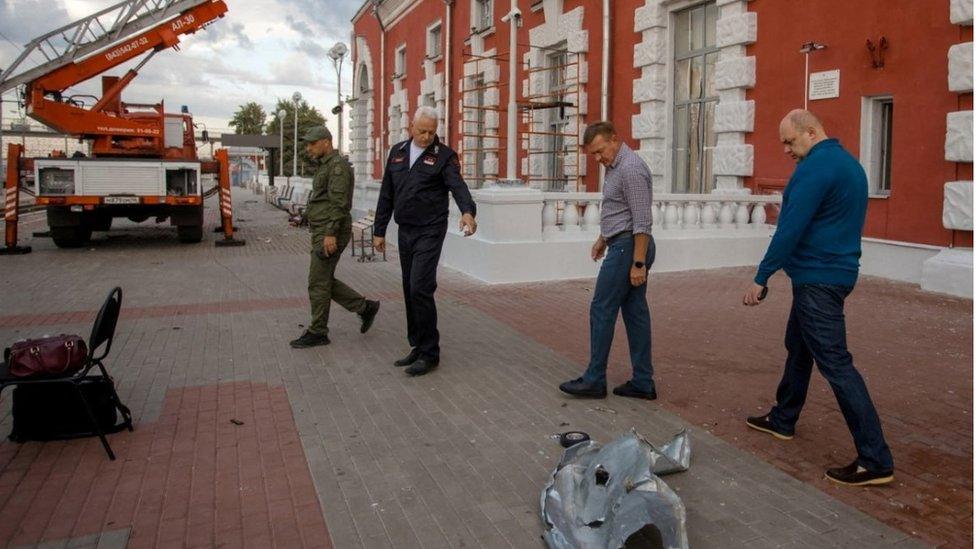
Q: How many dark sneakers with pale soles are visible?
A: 2